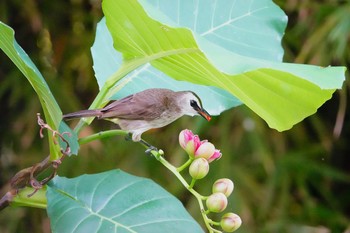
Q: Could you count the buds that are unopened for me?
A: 4